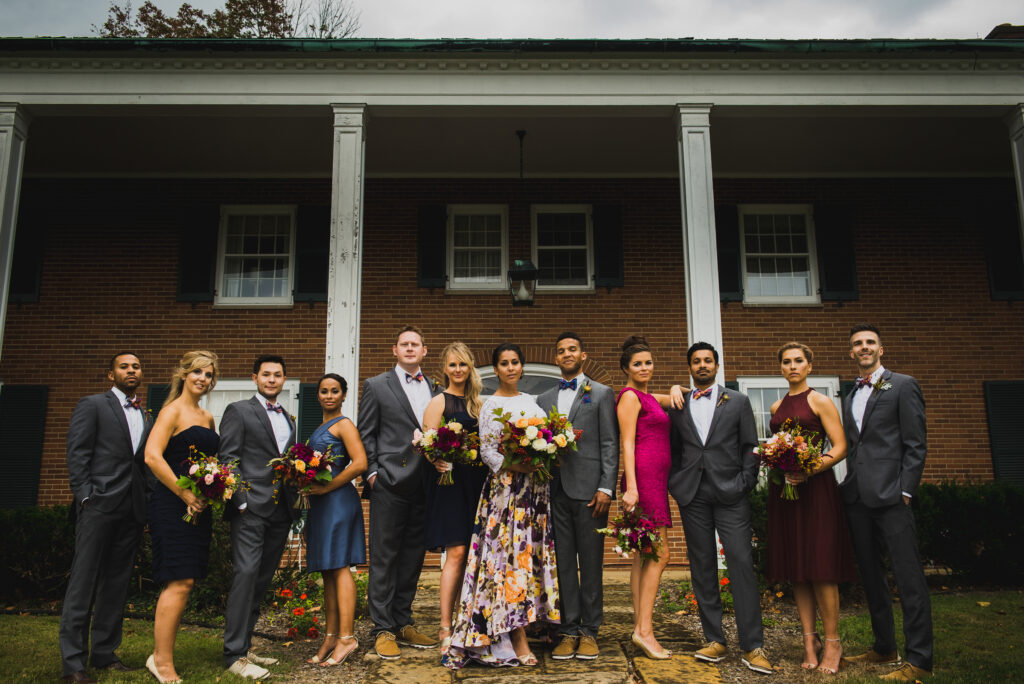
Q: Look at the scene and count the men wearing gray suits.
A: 6